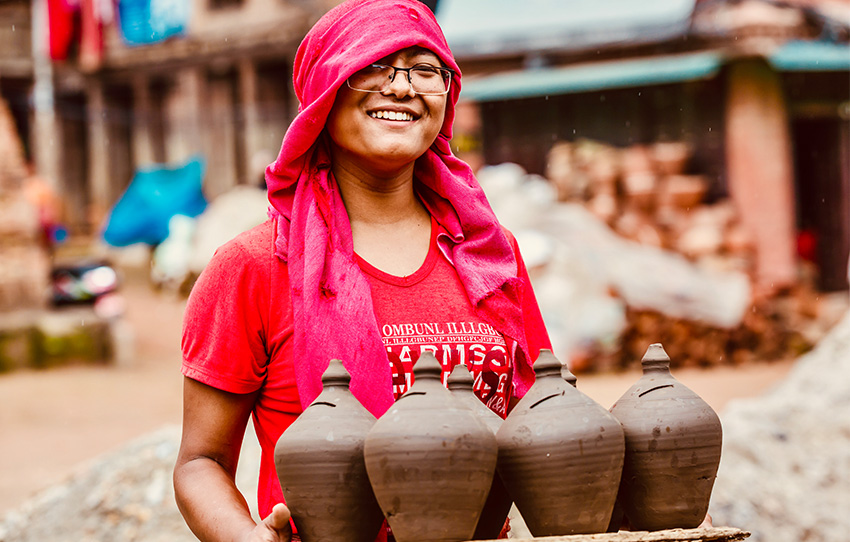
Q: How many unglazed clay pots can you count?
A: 6